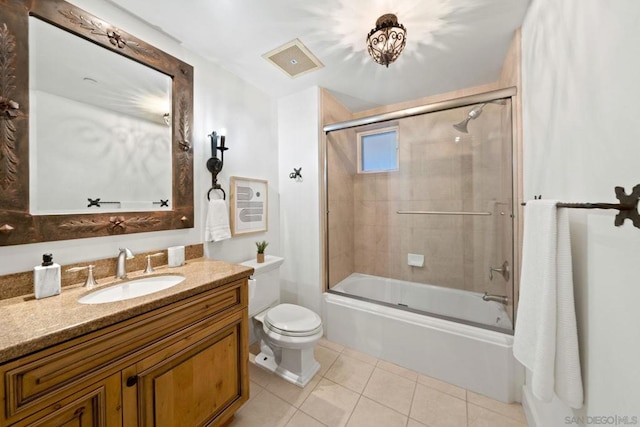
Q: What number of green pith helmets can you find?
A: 0